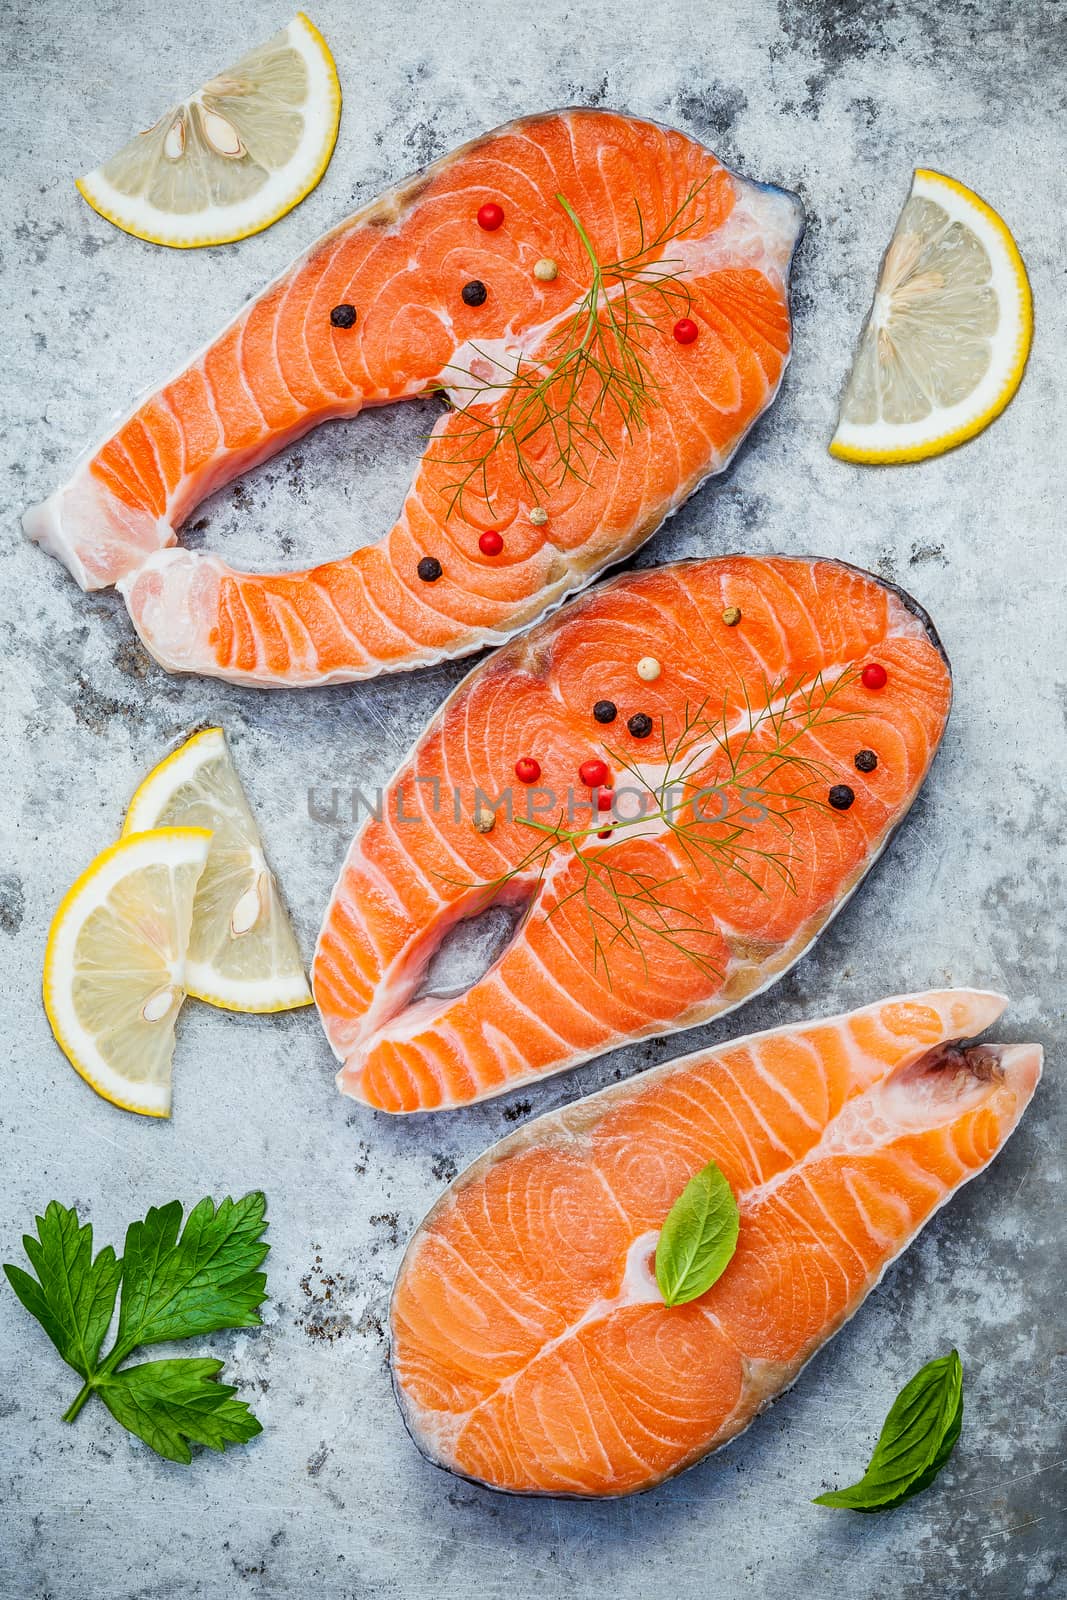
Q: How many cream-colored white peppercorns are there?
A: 5